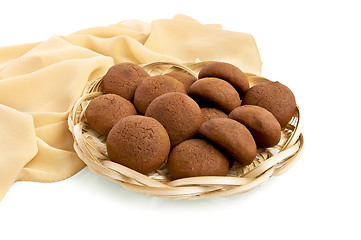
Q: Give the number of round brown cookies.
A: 13